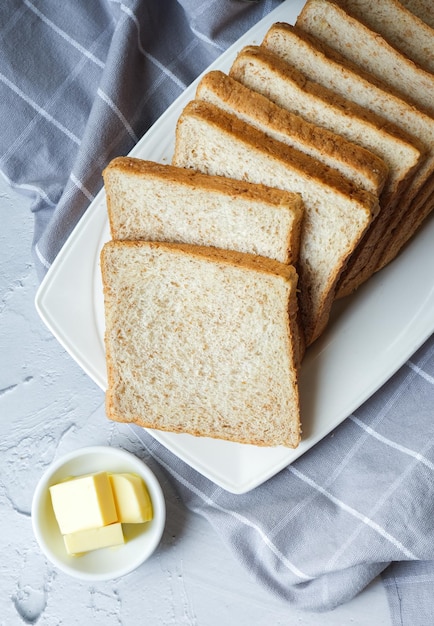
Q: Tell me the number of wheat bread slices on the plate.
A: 9